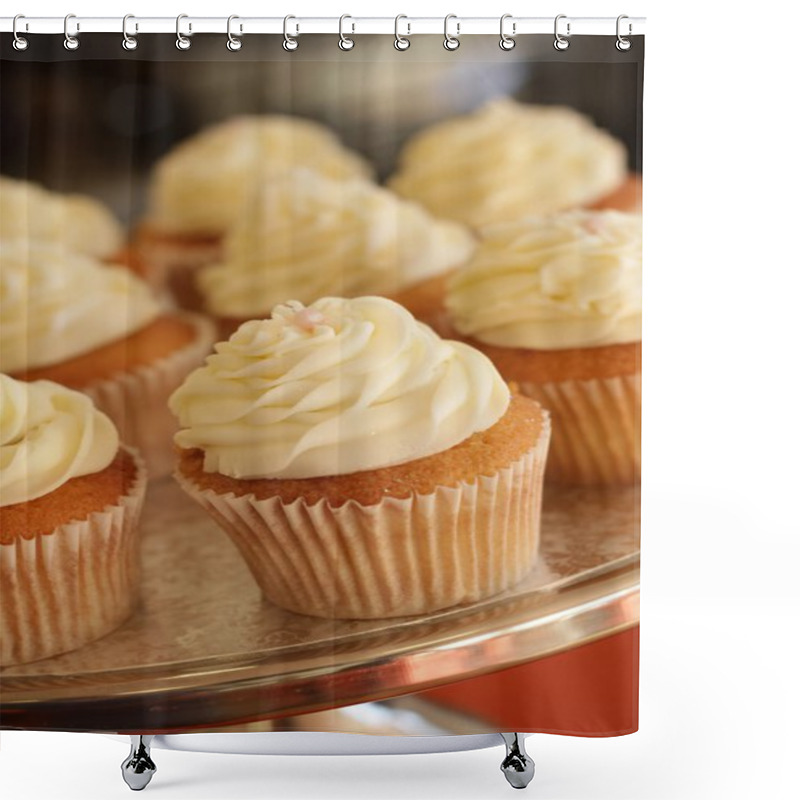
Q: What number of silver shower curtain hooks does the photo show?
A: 12